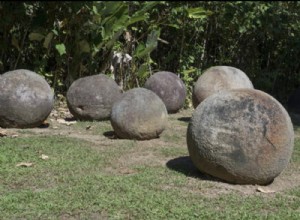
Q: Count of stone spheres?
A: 6